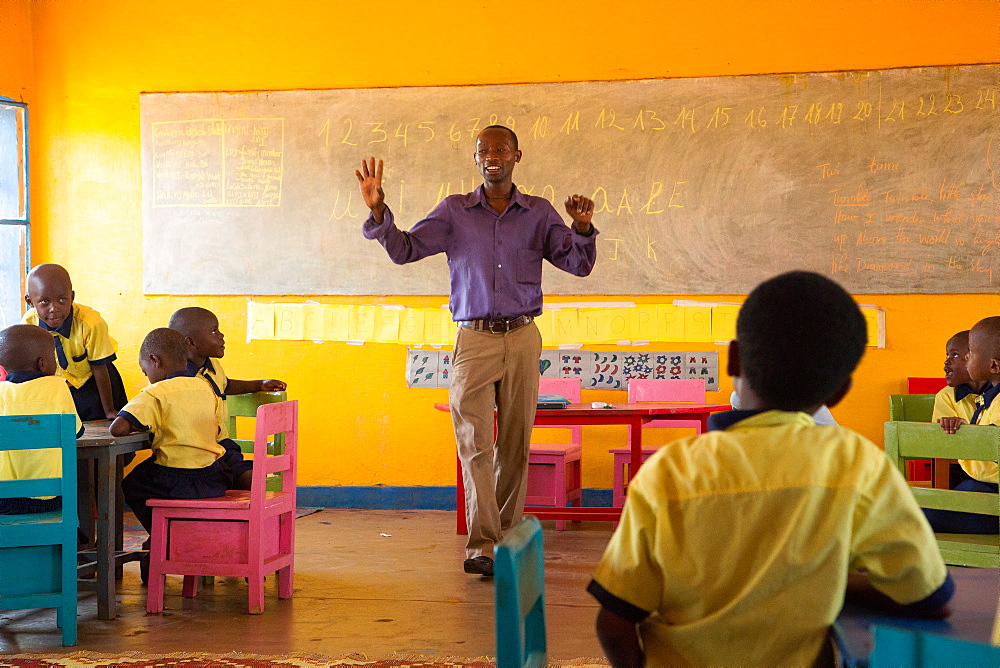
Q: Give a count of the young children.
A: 7